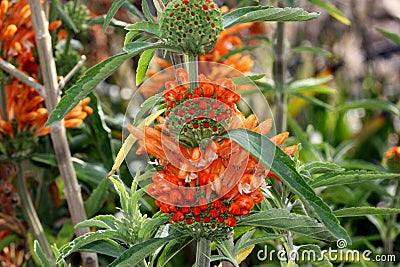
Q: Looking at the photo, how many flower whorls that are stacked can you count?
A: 3